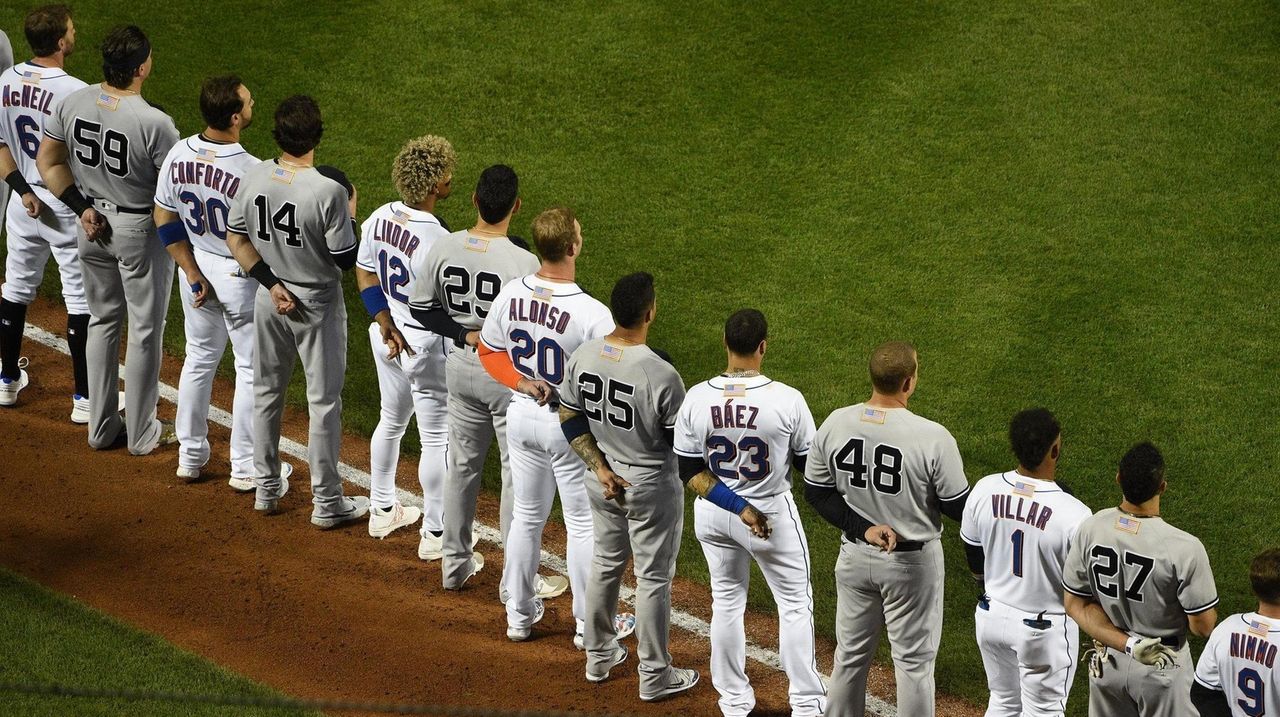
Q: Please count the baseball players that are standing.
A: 13